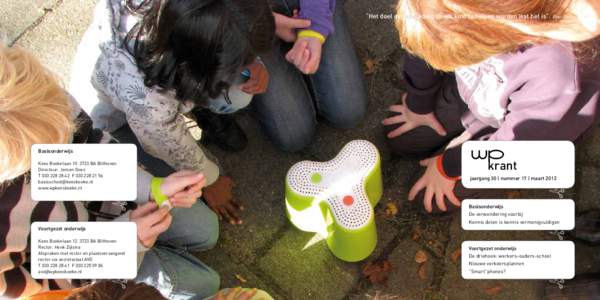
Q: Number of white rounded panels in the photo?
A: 5